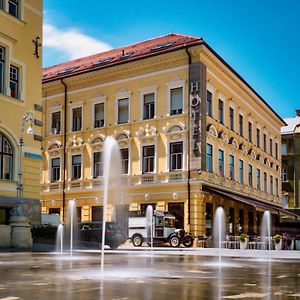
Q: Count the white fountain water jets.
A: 6